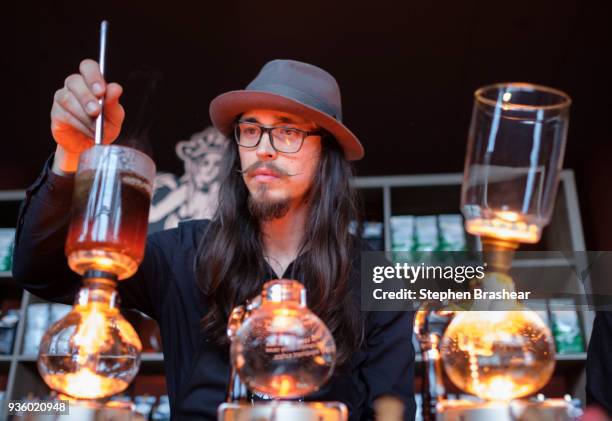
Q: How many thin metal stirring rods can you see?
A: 1